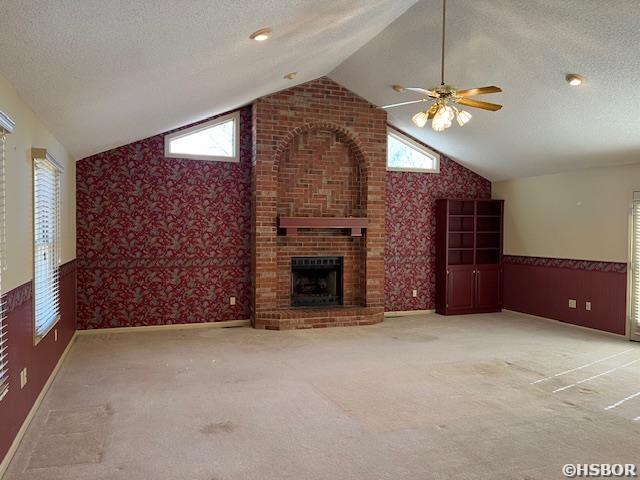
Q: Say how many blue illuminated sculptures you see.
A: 0